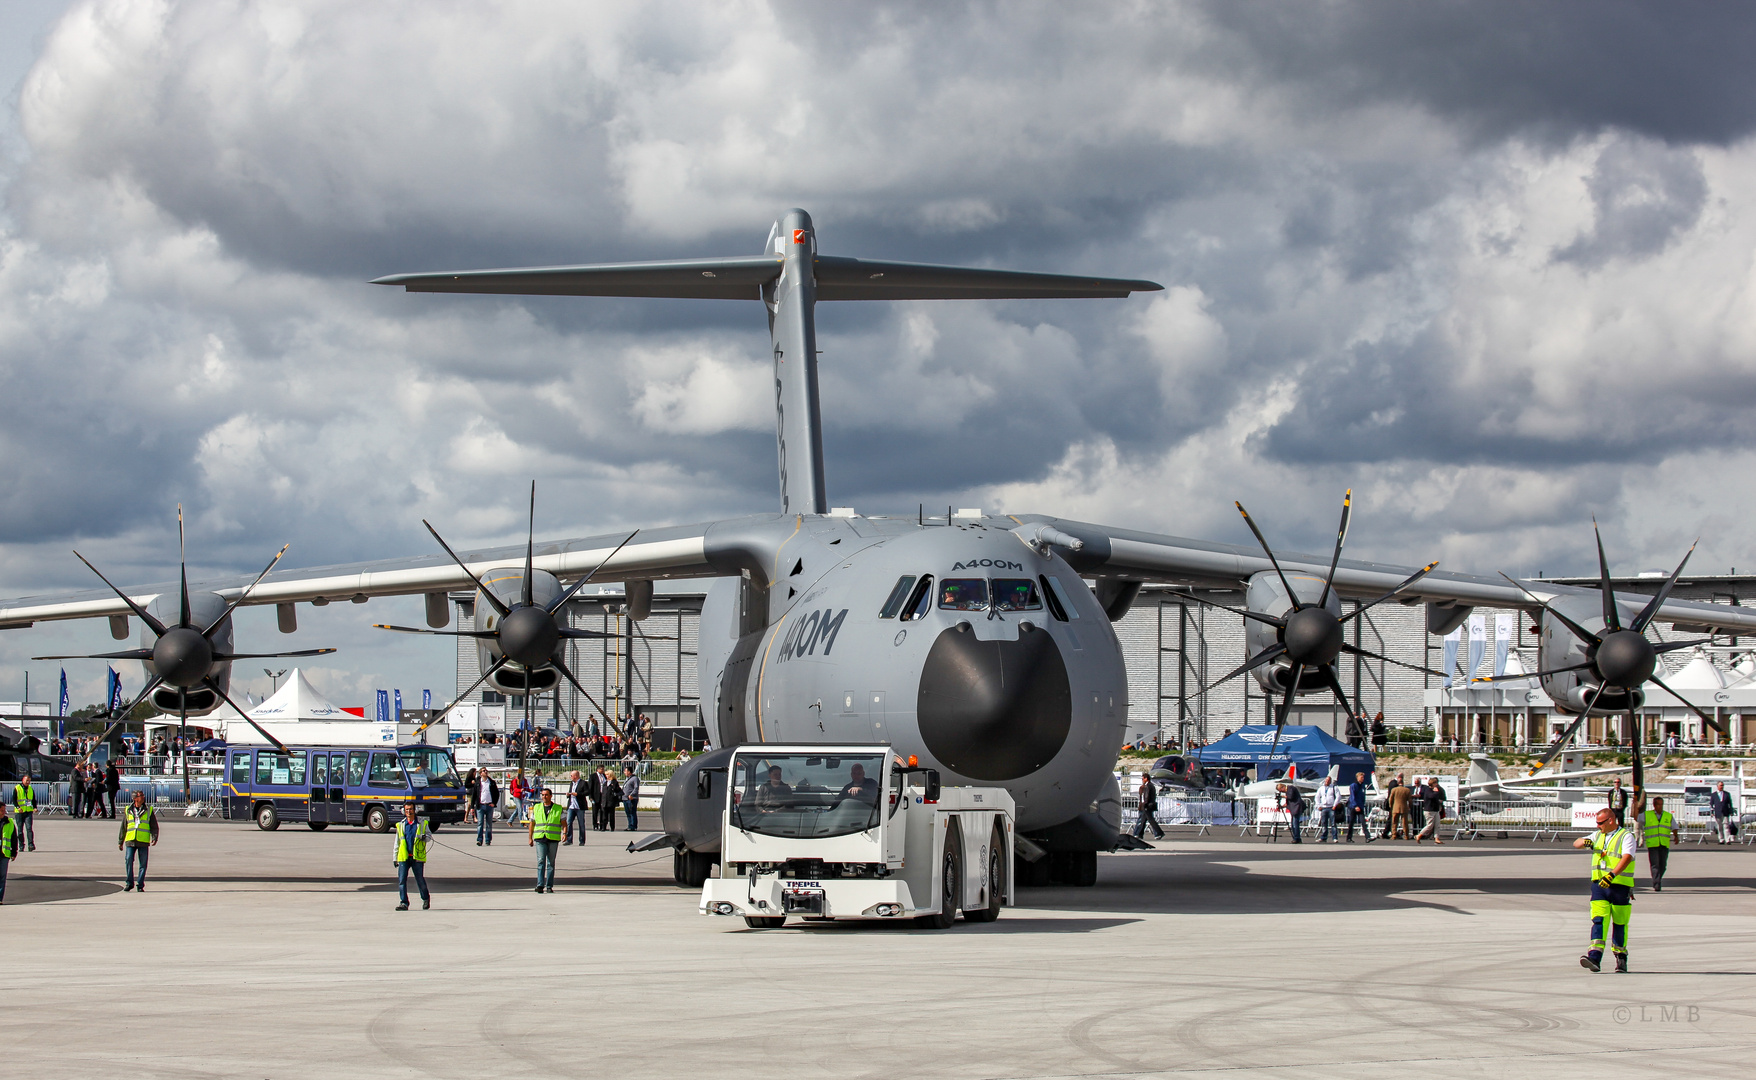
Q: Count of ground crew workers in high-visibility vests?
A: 7